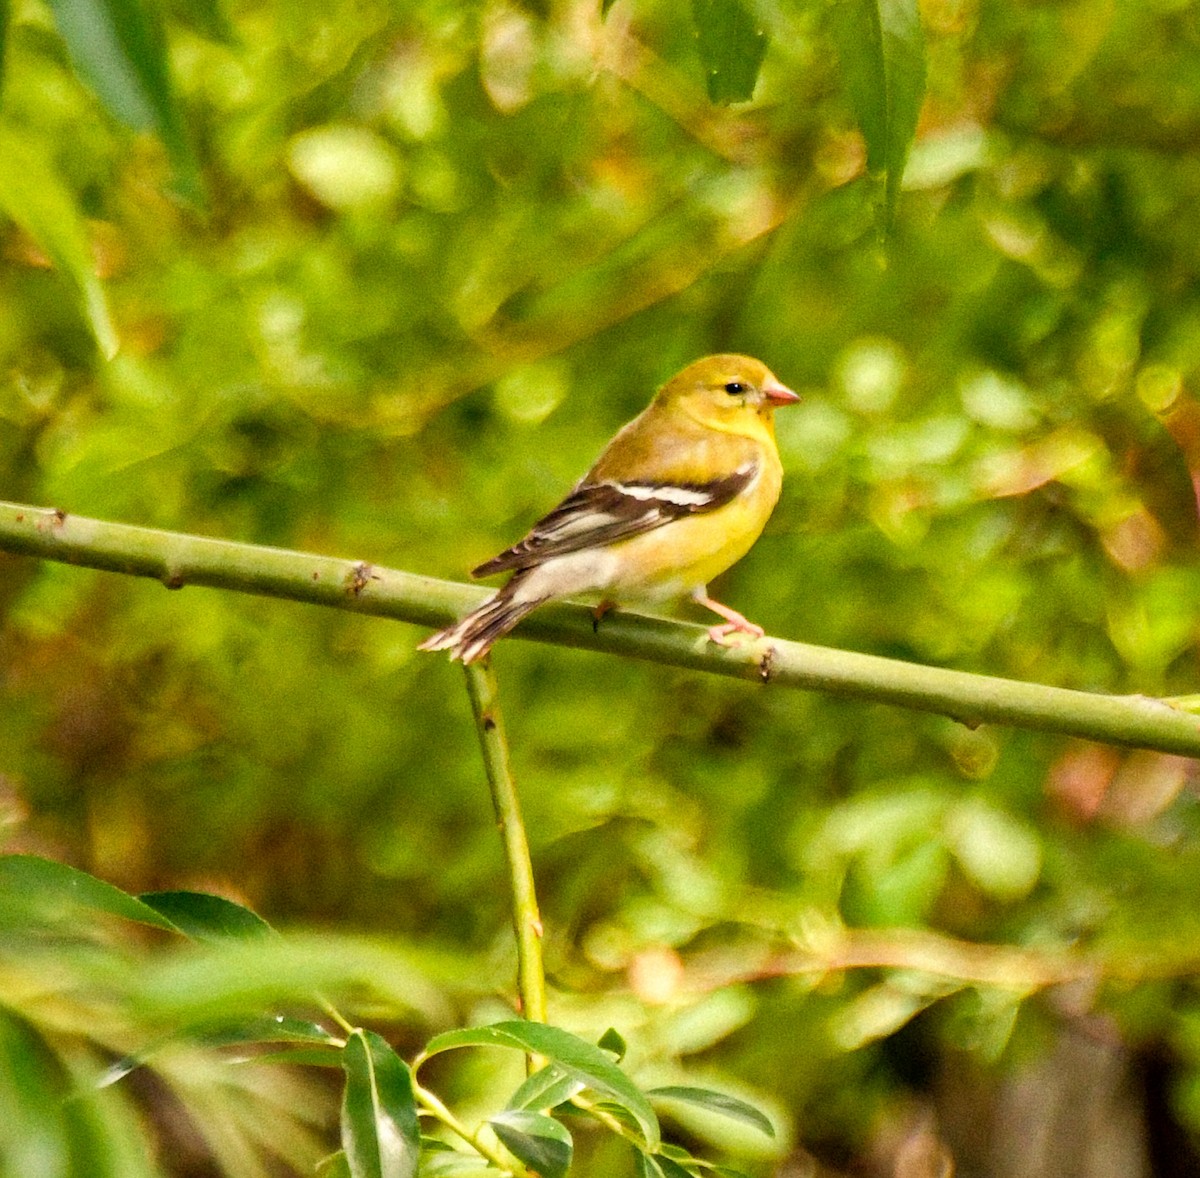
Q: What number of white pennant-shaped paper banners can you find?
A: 0